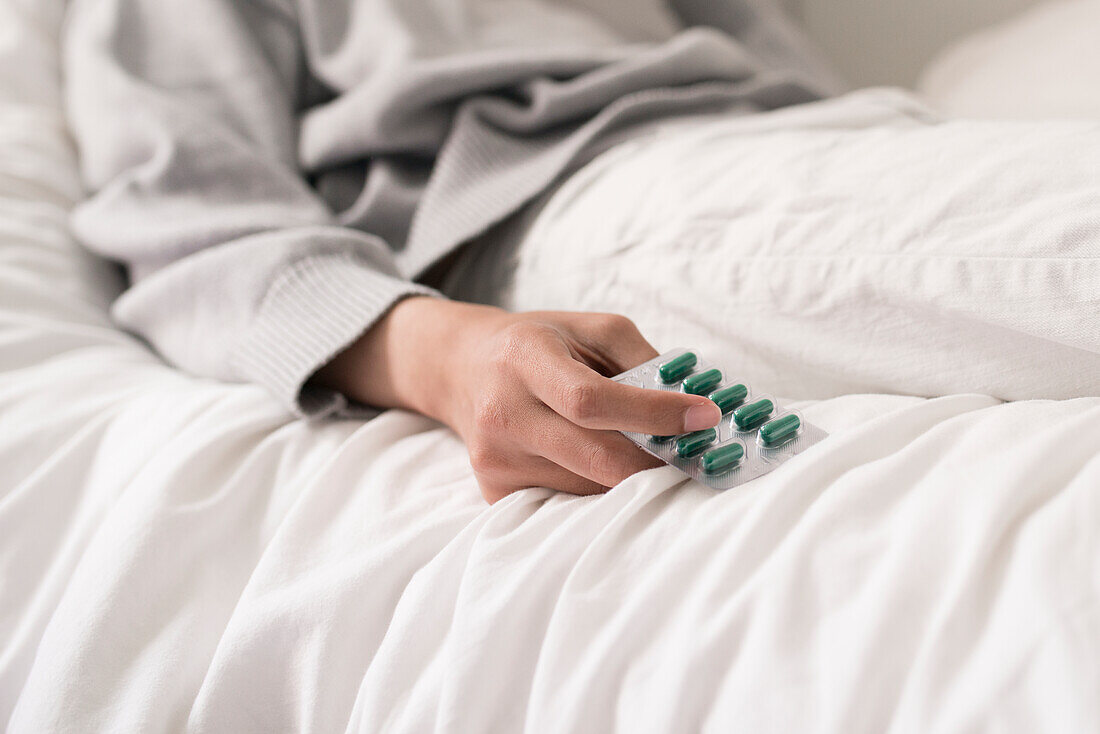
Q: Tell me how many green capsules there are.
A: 8